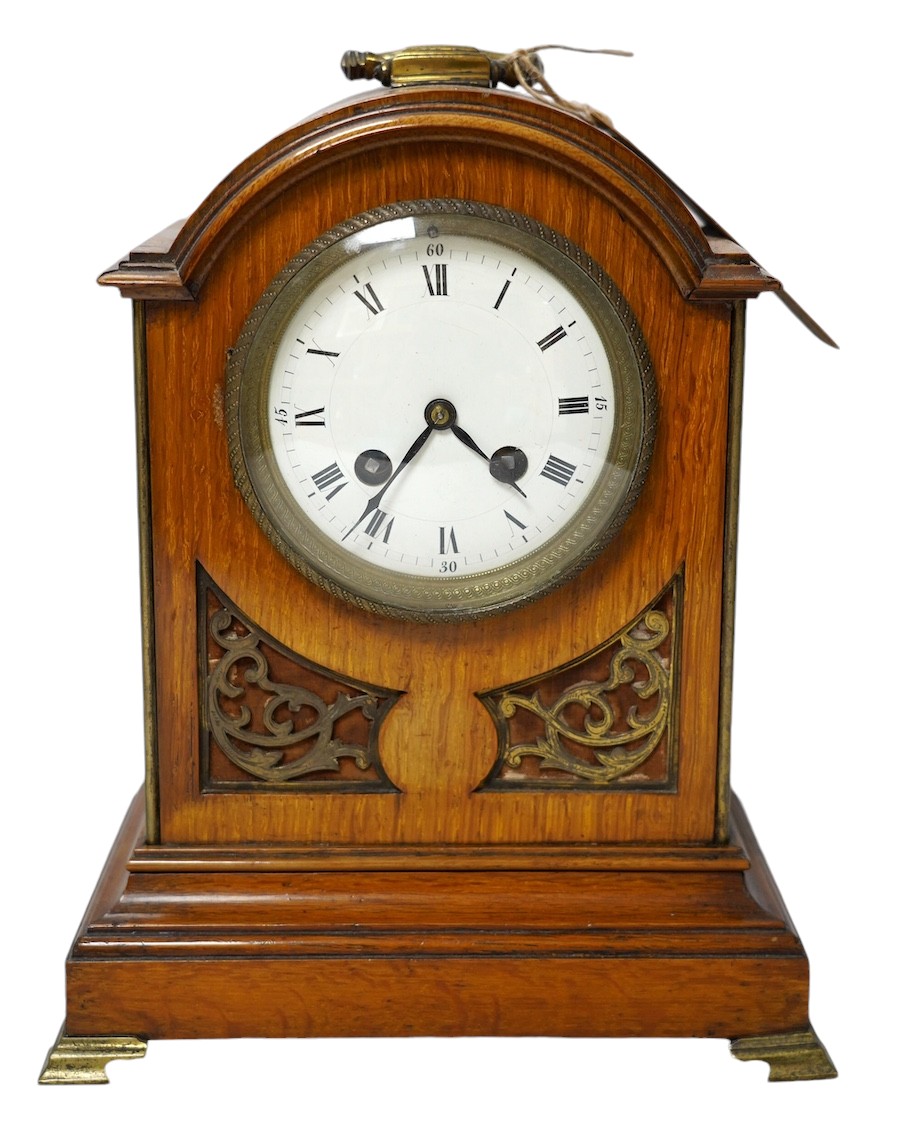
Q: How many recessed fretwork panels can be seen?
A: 2